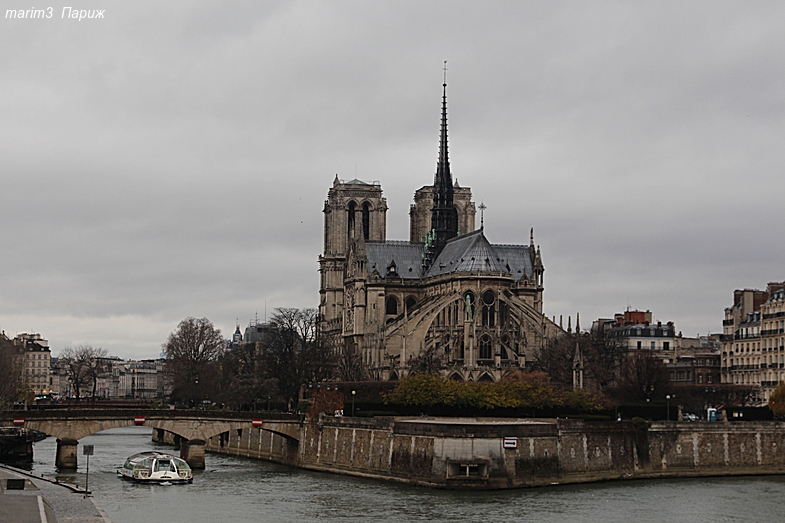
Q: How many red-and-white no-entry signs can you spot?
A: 3